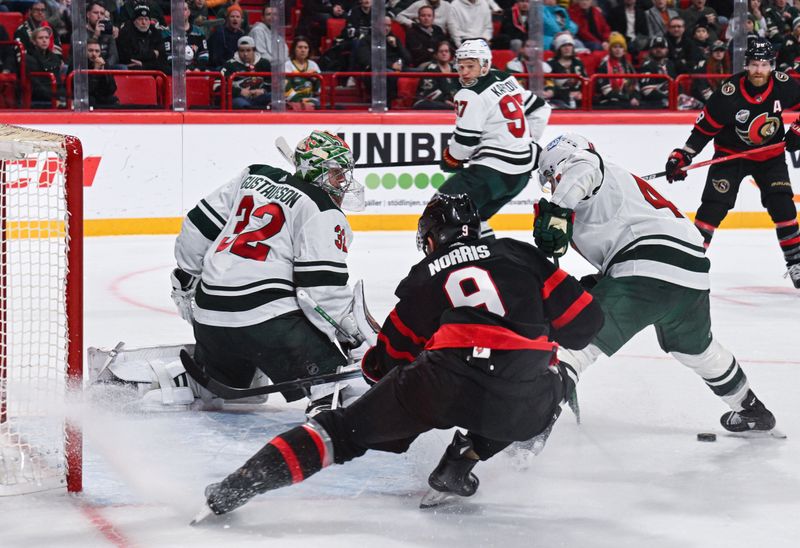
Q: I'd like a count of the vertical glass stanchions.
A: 6